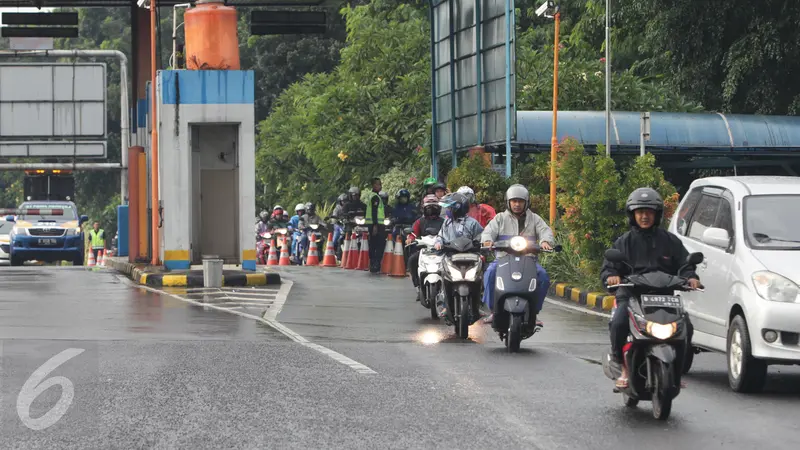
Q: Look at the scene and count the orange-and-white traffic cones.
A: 12